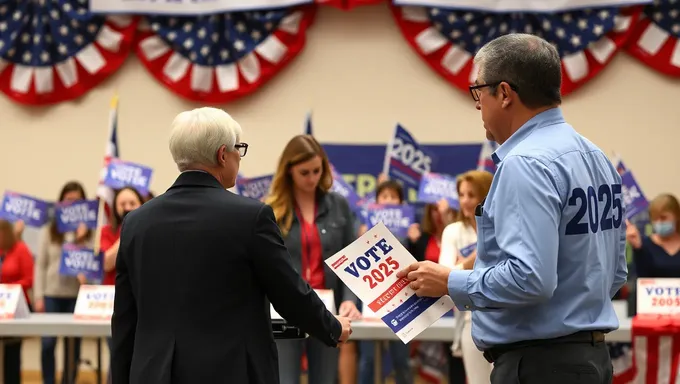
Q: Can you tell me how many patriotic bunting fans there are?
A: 4